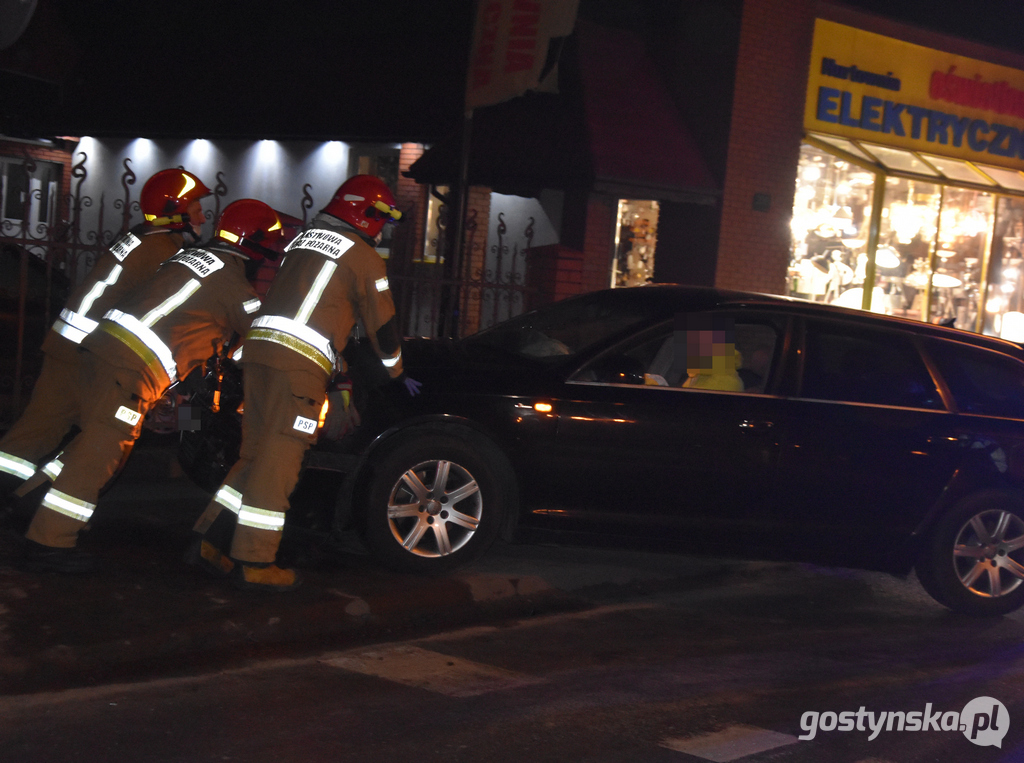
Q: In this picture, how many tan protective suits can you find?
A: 3